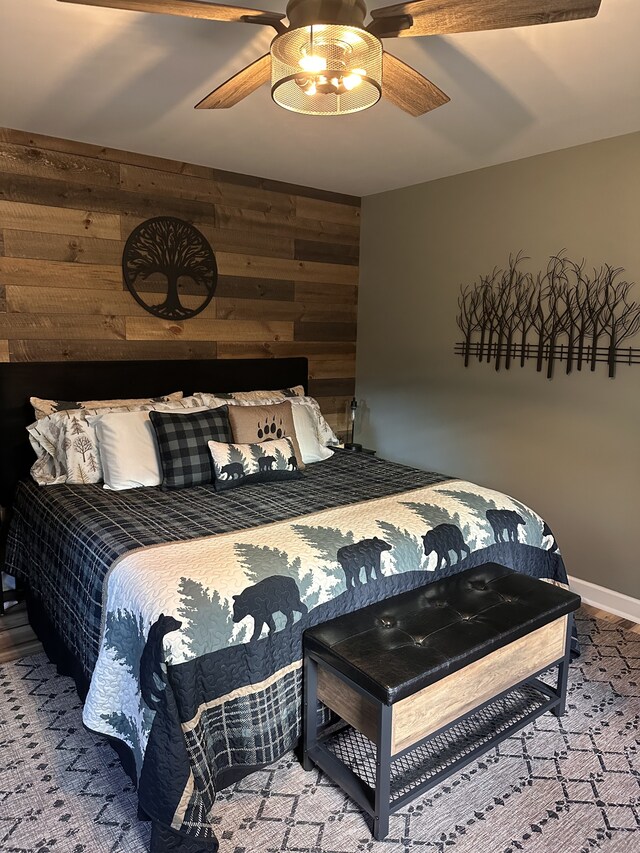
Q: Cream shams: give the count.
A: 2